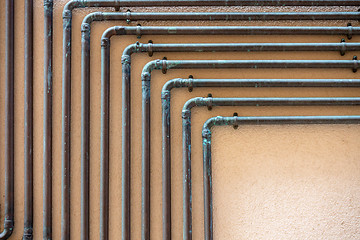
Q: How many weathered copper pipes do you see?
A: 11